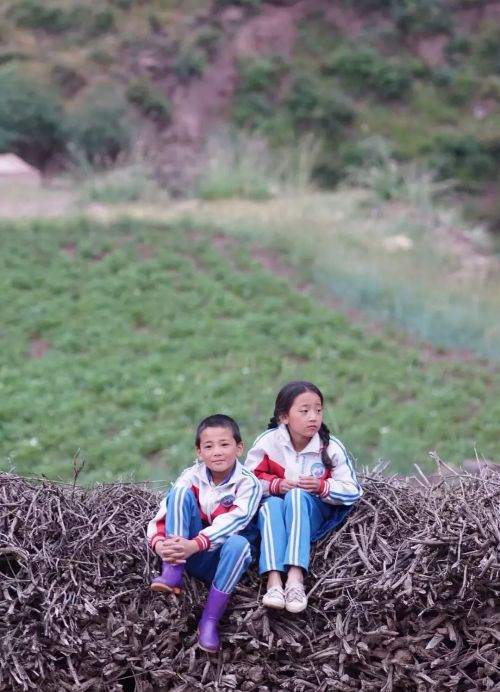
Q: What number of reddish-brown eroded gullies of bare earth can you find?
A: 1